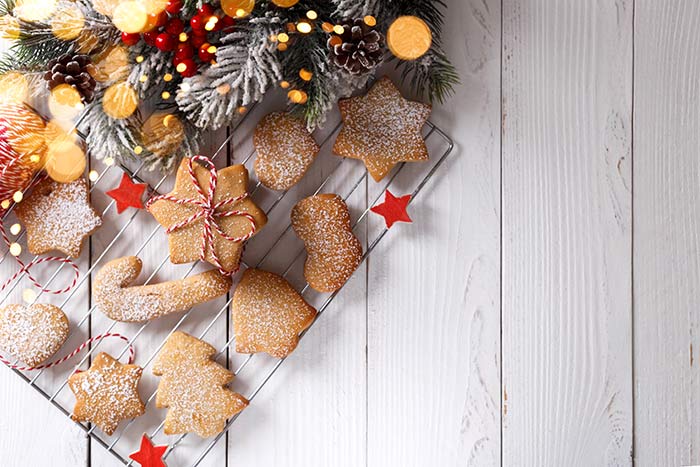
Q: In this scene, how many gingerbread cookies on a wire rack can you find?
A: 10